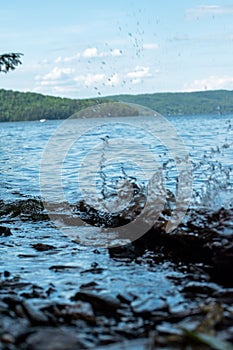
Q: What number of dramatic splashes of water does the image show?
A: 1